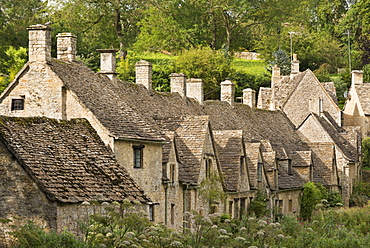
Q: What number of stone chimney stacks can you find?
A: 11